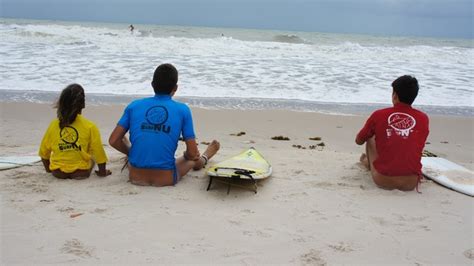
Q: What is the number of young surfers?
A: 3